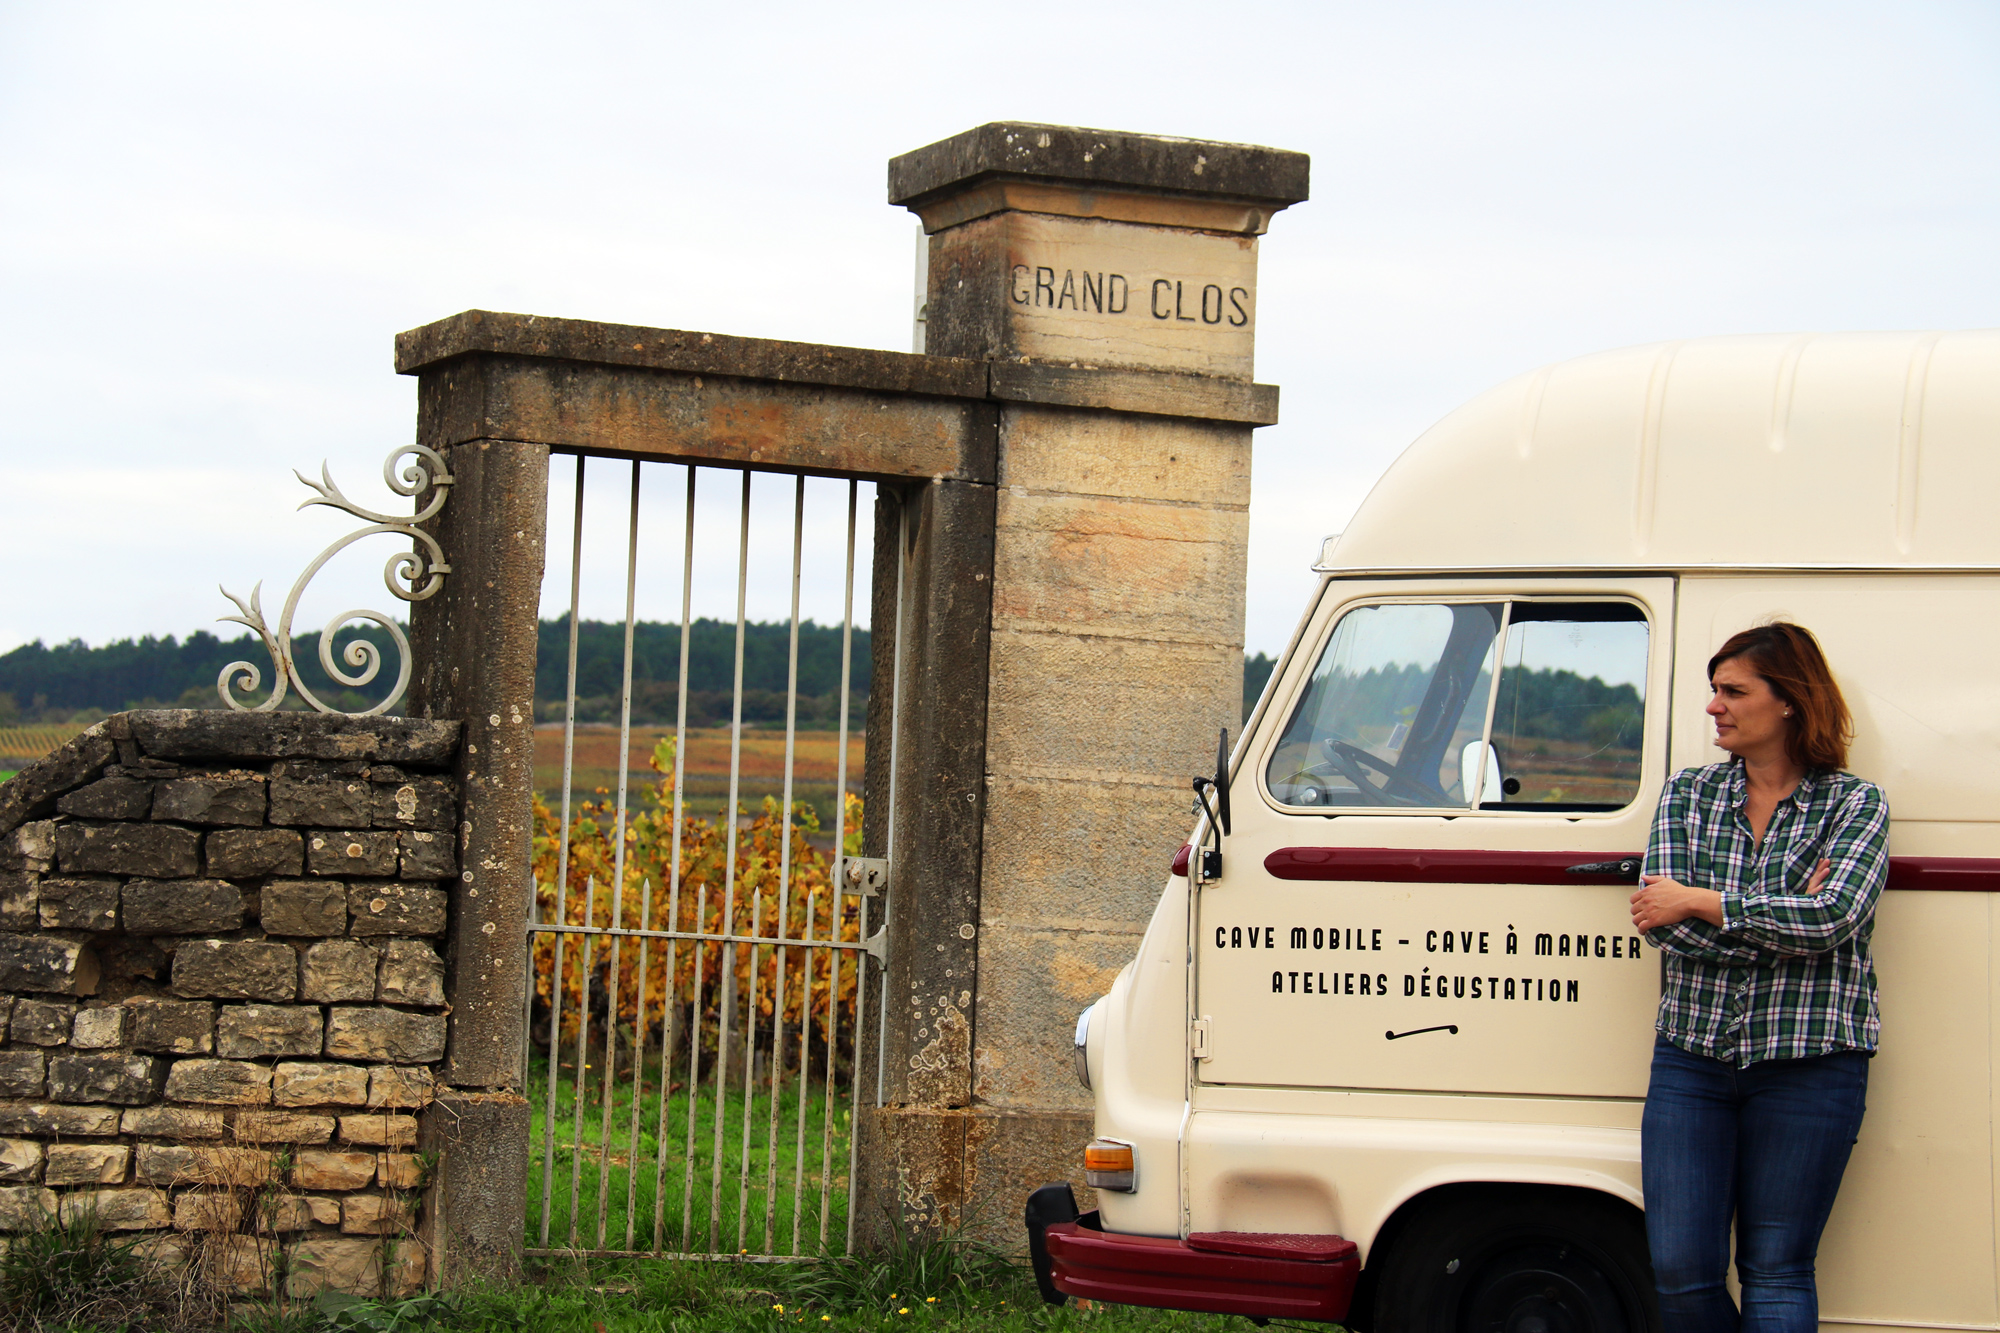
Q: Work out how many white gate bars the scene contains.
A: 13